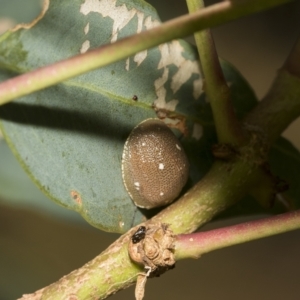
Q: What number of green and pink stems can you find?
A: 2